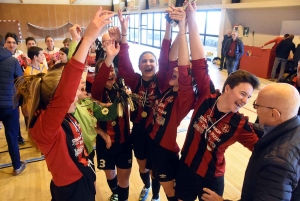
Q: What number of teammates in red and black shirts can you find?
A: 5